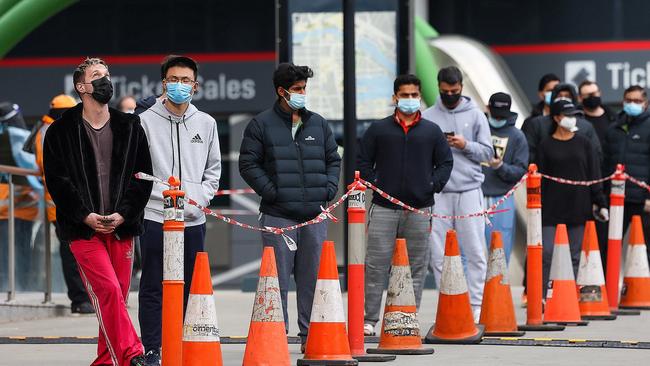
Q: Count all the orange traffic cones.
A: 9